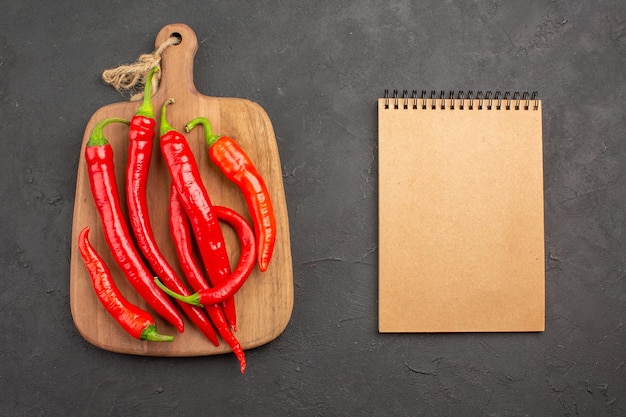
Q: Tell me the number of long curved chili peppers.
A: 7